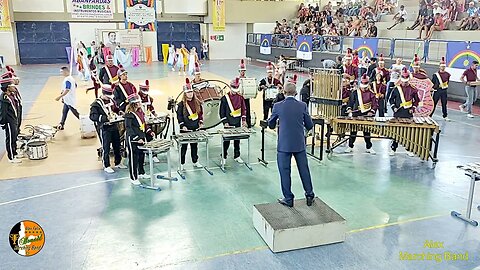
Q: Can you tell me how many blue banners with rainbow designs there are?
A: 4